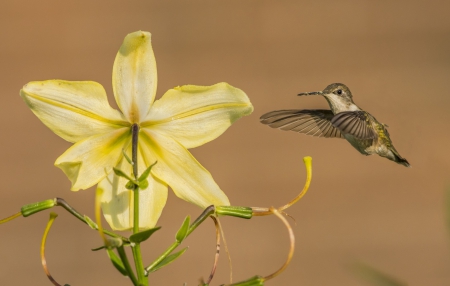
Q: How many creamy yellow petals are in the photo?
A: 6